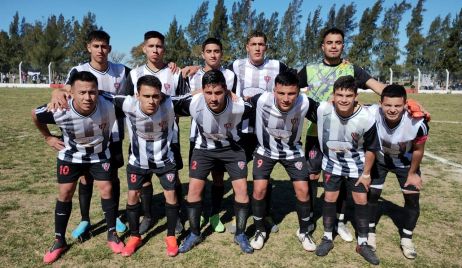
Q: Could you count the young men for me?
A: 11